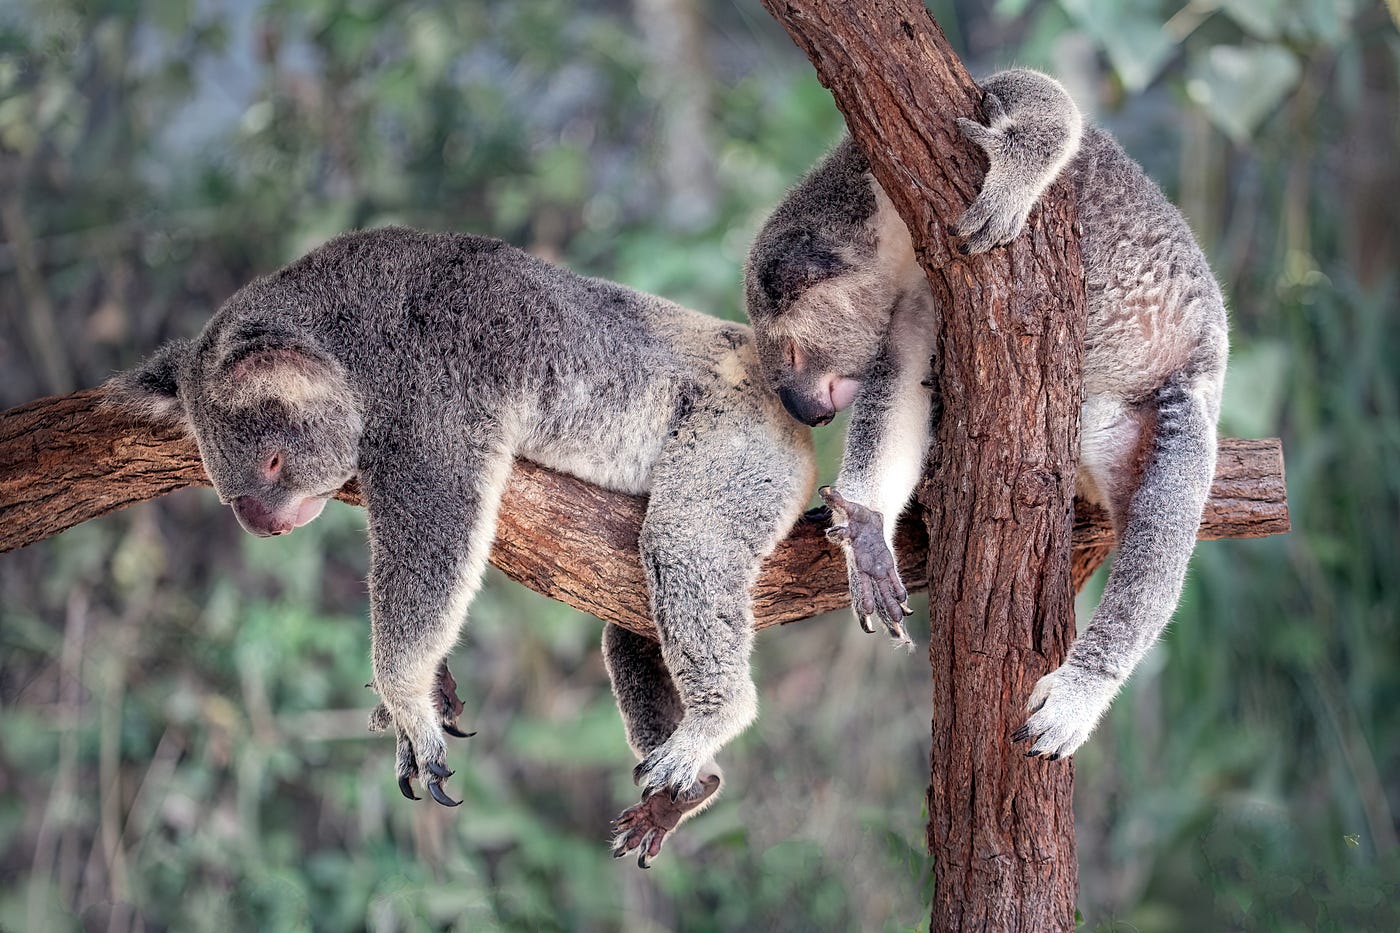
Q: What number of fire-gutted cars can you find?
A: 0